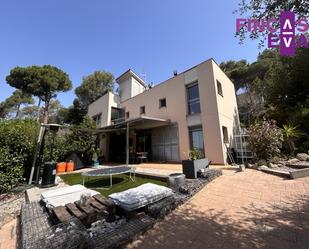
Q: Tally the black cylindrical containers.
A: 1